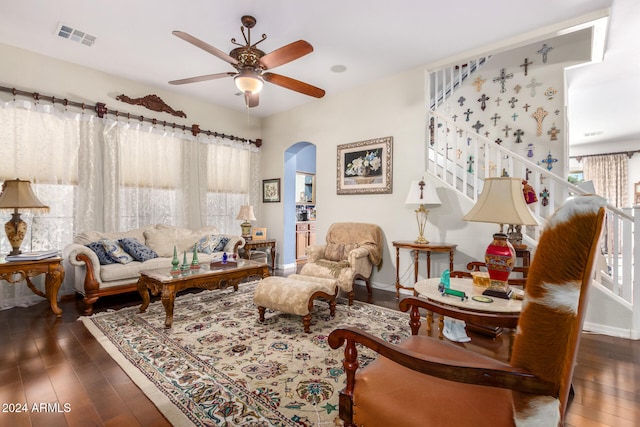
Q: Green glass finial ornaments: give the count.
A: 3